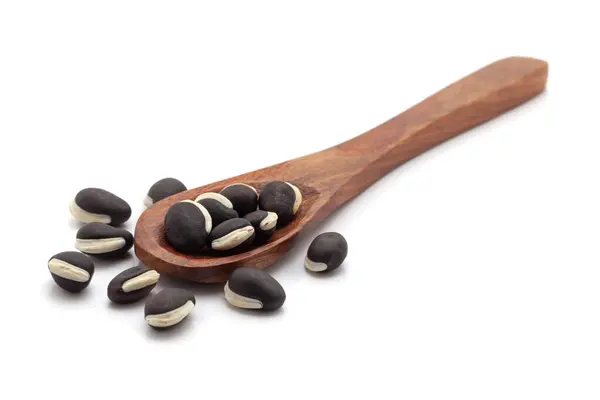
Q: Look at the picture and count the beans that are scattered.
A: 8